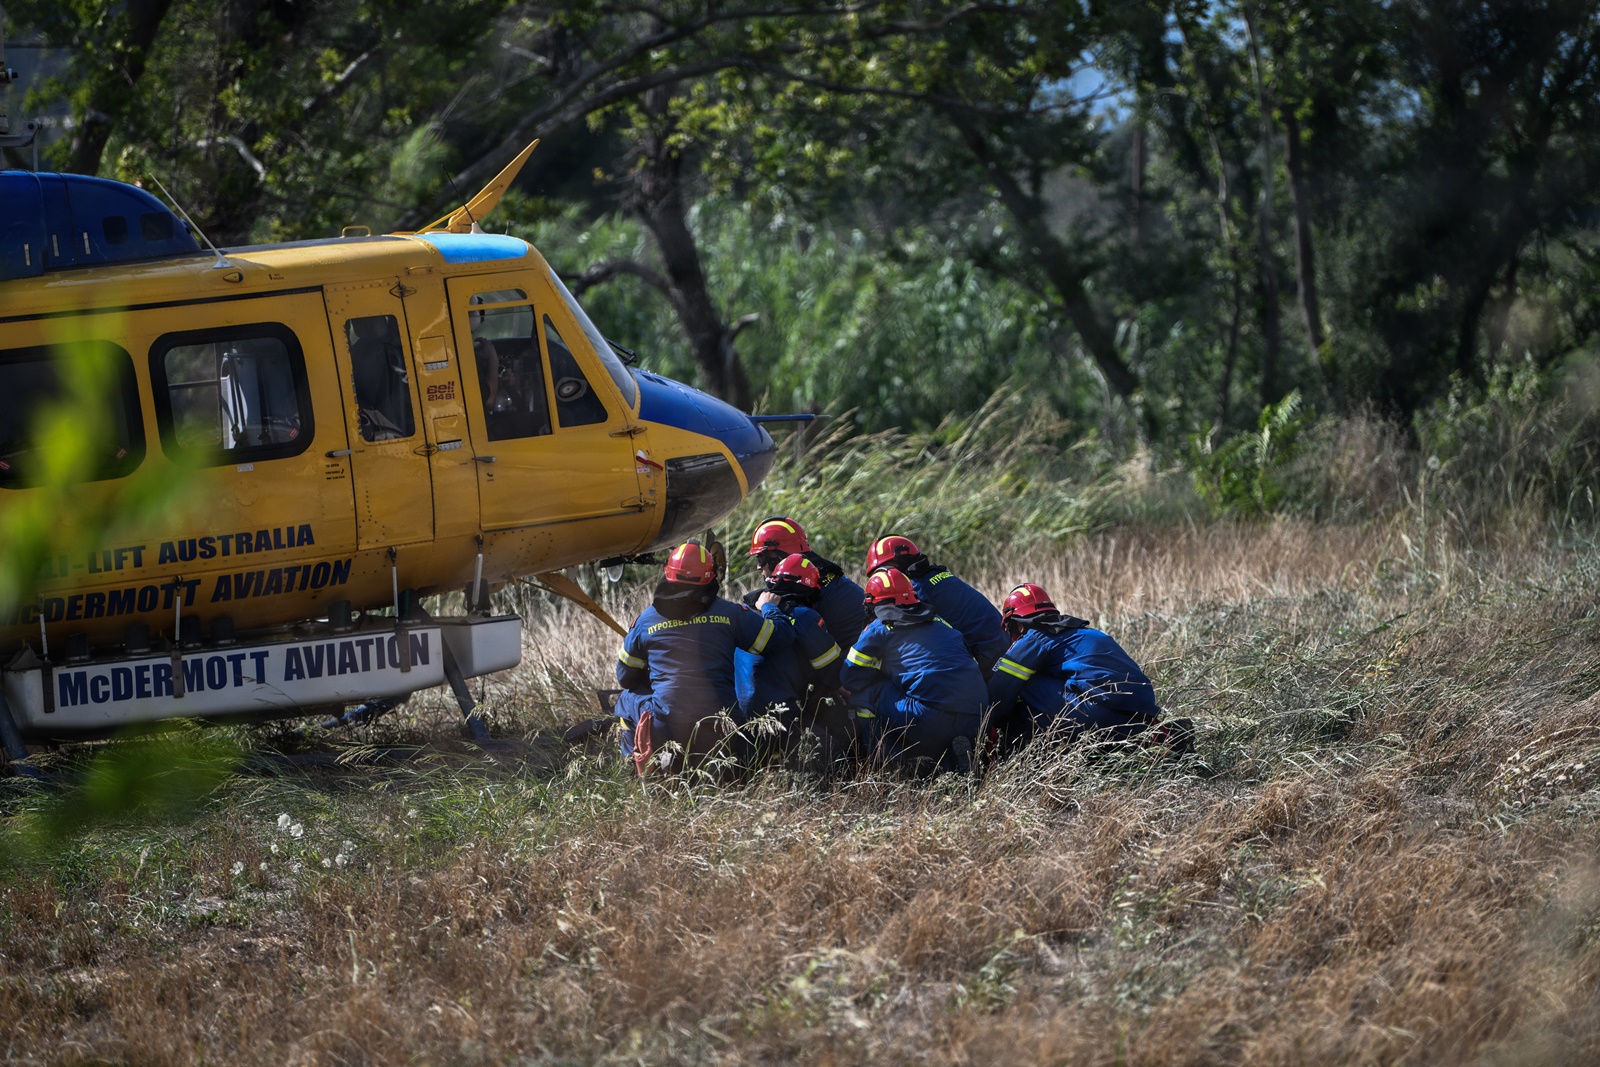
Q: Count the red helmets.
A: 6